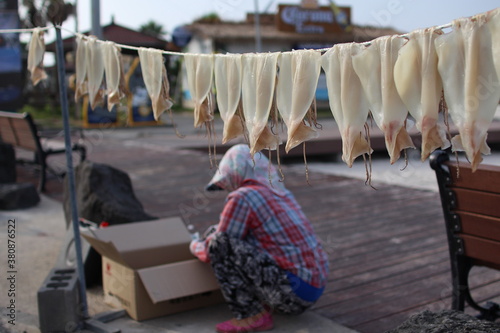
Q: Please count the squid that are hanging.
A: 14